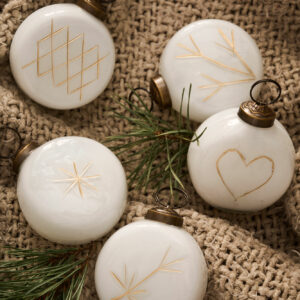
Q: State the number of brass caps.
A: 5